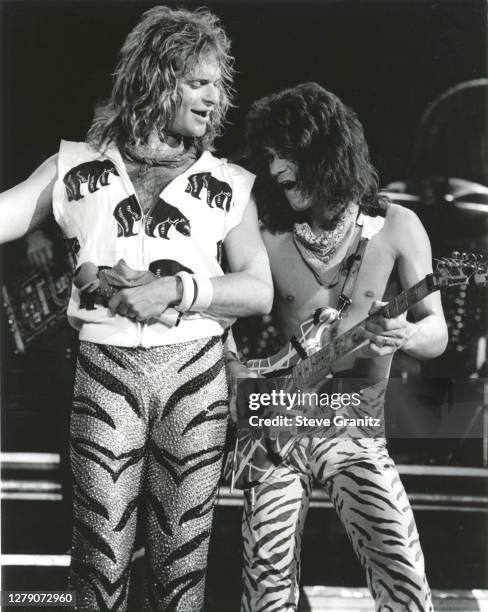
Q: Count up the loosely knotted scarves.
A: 2